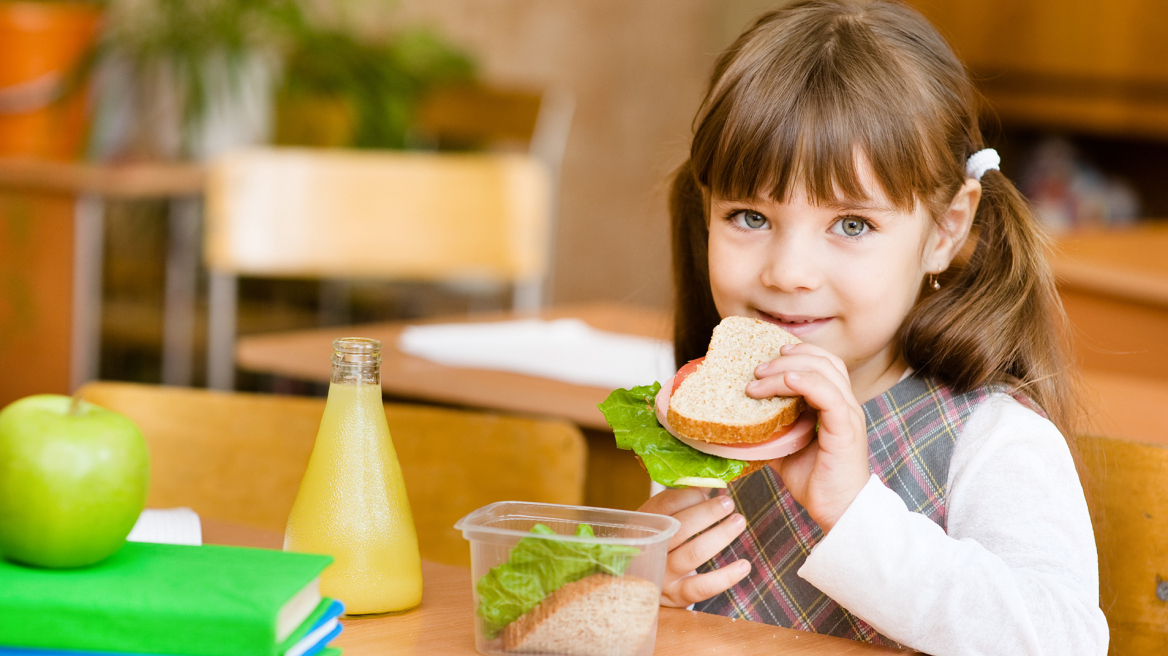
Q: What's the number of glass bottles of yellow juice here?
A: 1